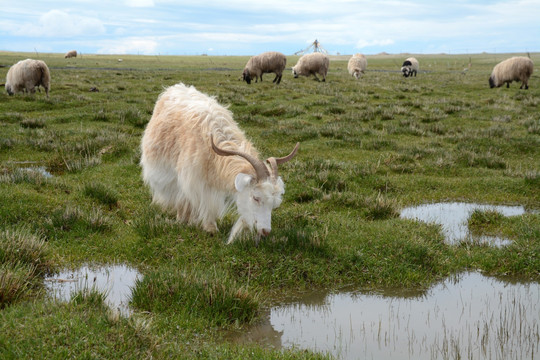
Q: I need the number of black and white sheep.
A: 1